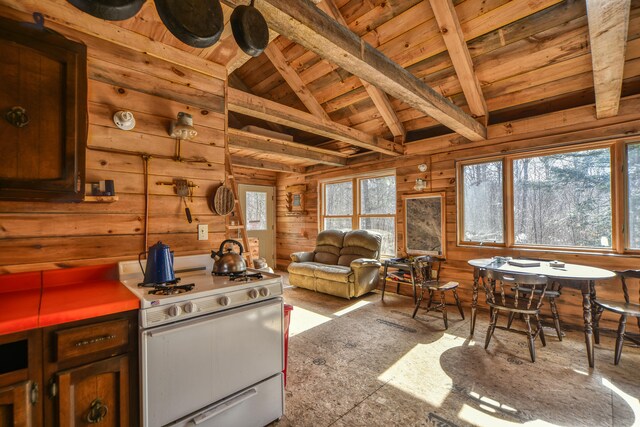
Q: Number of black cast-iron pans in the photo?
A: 3